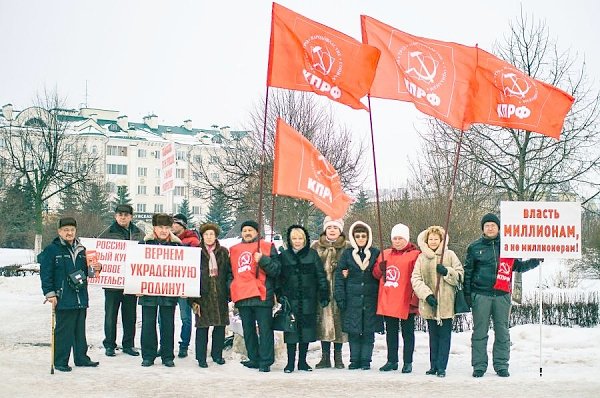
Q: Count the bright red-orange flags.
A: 4